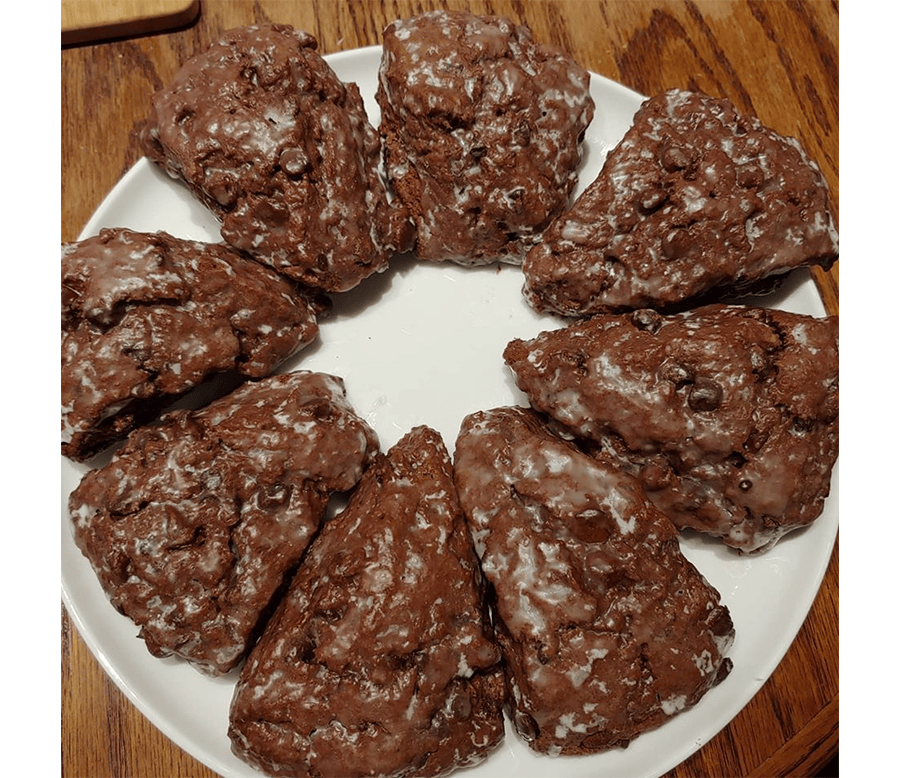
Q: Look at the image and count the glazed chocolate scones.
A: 8